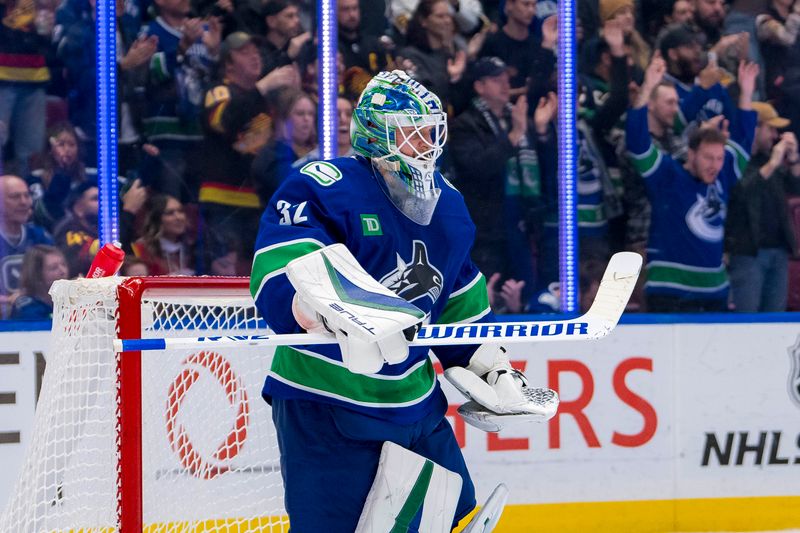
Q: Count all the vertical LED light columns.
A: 3